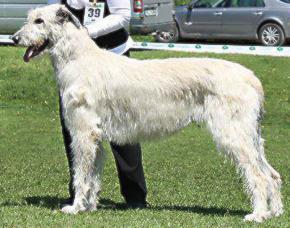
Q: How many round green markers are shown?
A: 6